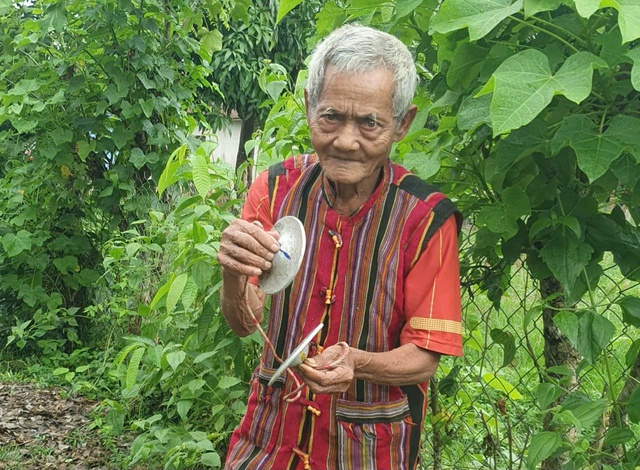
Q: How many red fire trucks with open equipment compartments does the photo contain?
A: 0